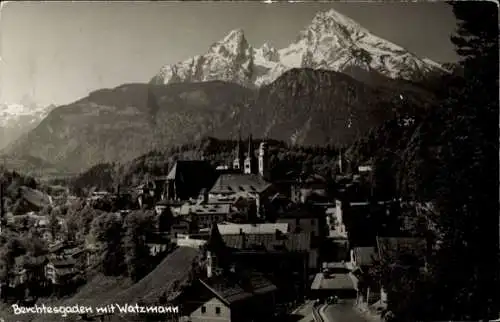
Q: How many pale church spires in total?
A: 3